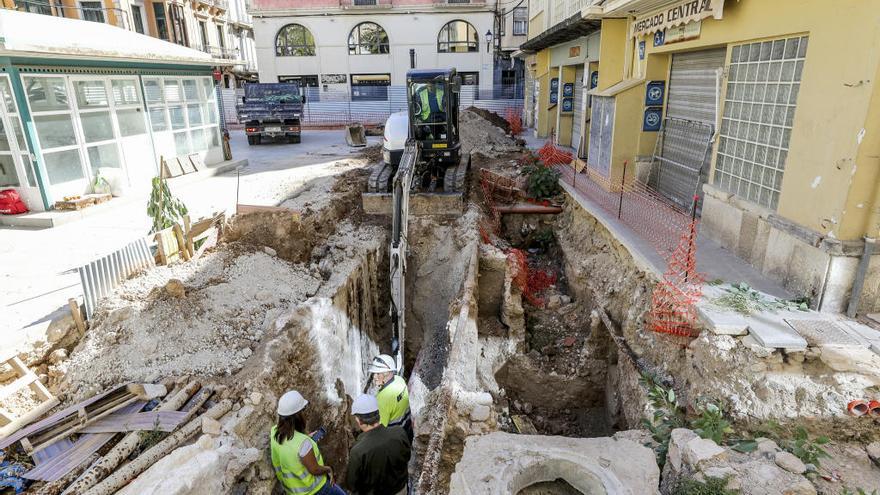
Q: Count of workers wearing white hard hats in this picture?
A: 3